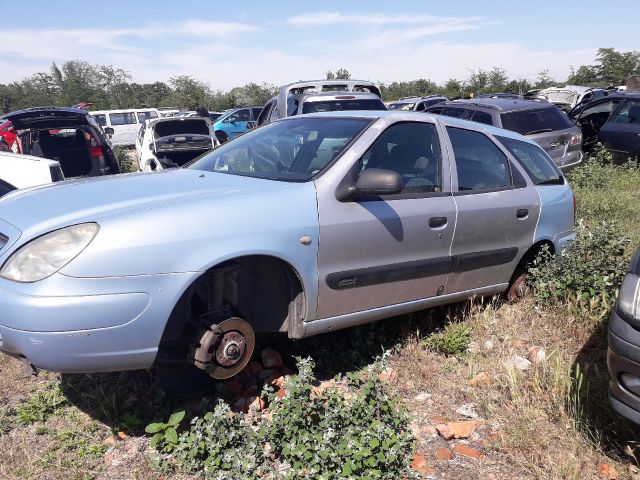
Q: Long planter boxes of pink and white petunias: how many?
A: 0